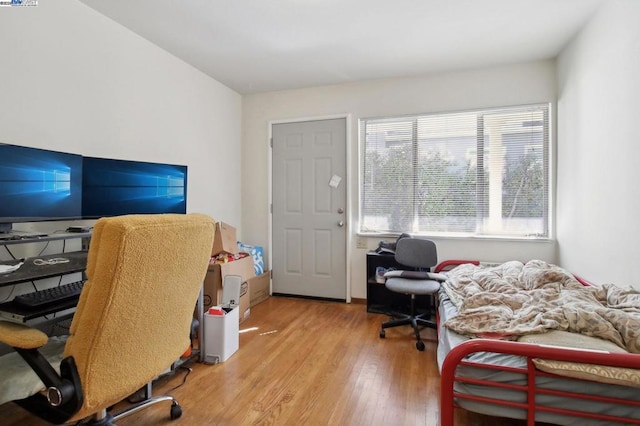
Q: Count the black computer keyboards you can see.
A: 1